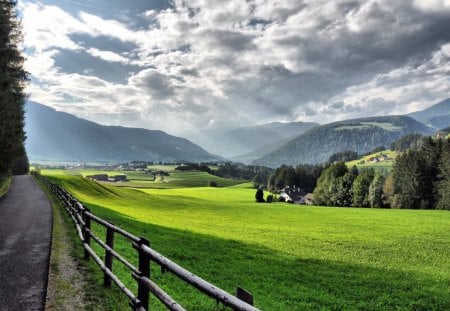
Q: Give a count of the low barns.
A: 2